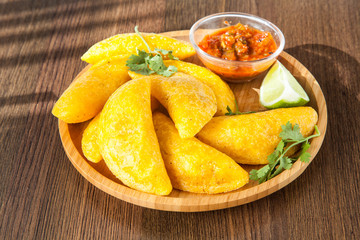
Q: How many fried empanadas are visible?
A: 8